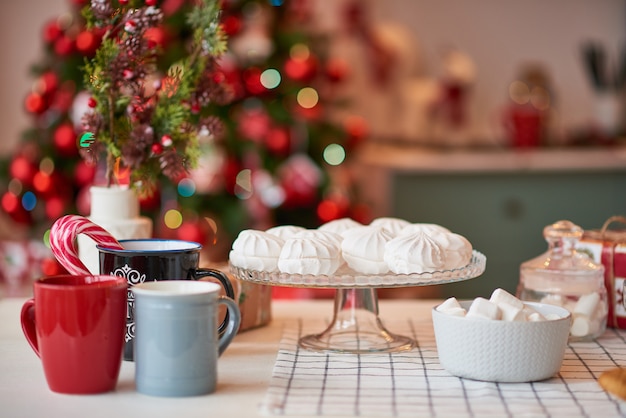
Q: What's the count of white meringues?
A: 10